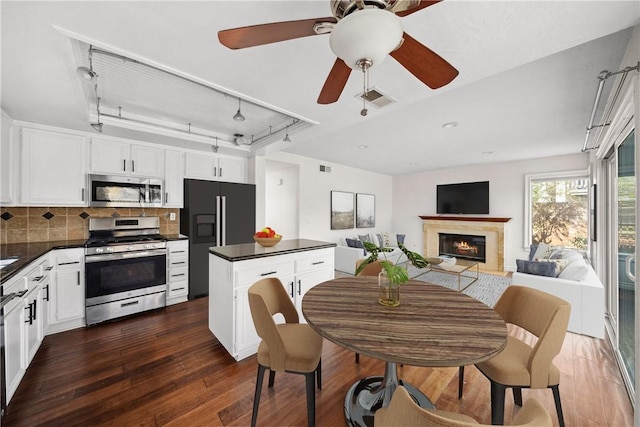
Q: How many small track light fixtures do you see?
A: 5